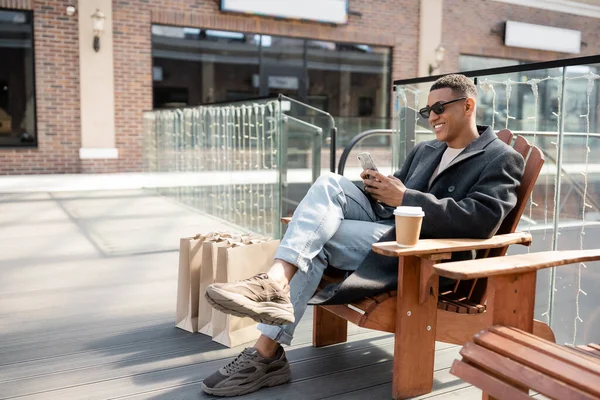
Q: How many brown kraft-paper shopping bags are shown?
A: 3